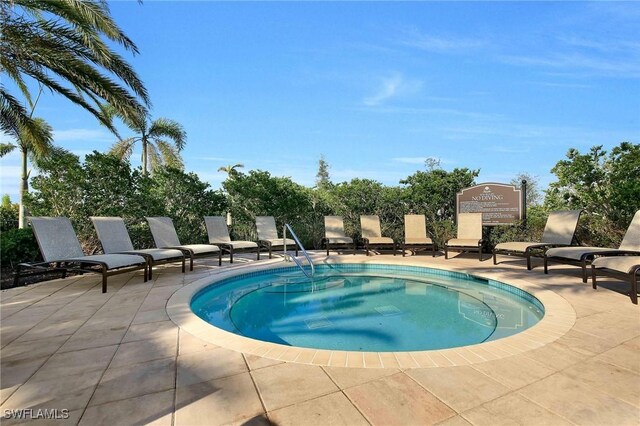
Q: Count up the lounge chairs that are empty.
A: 12